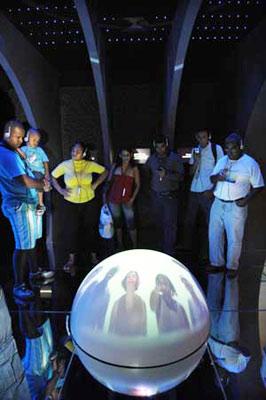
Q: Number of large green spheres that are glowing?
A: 0